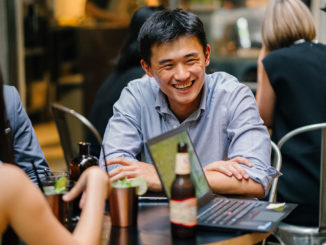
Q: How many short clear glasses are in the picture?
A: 1